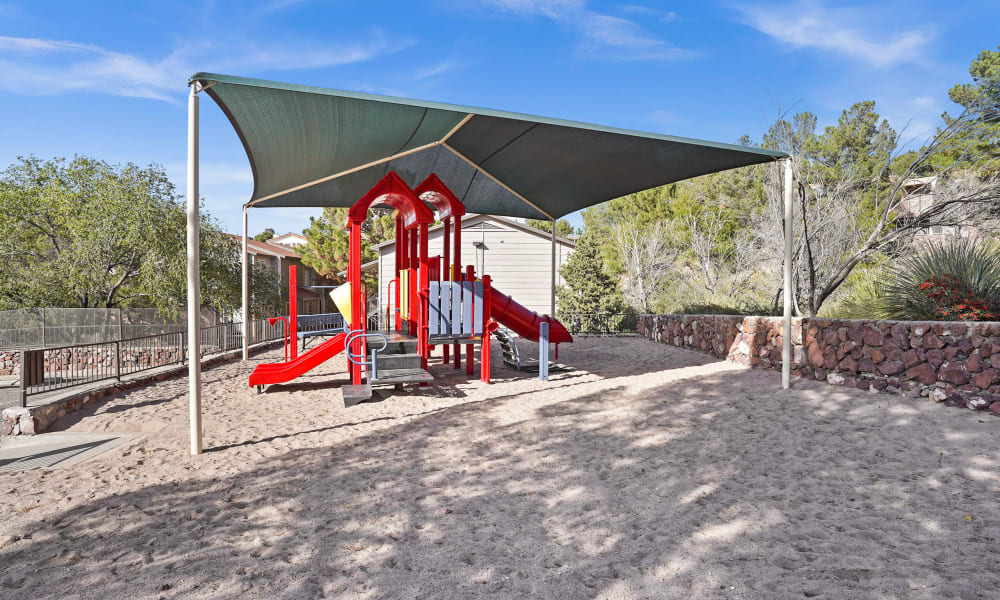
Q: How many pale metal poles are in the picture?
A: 4